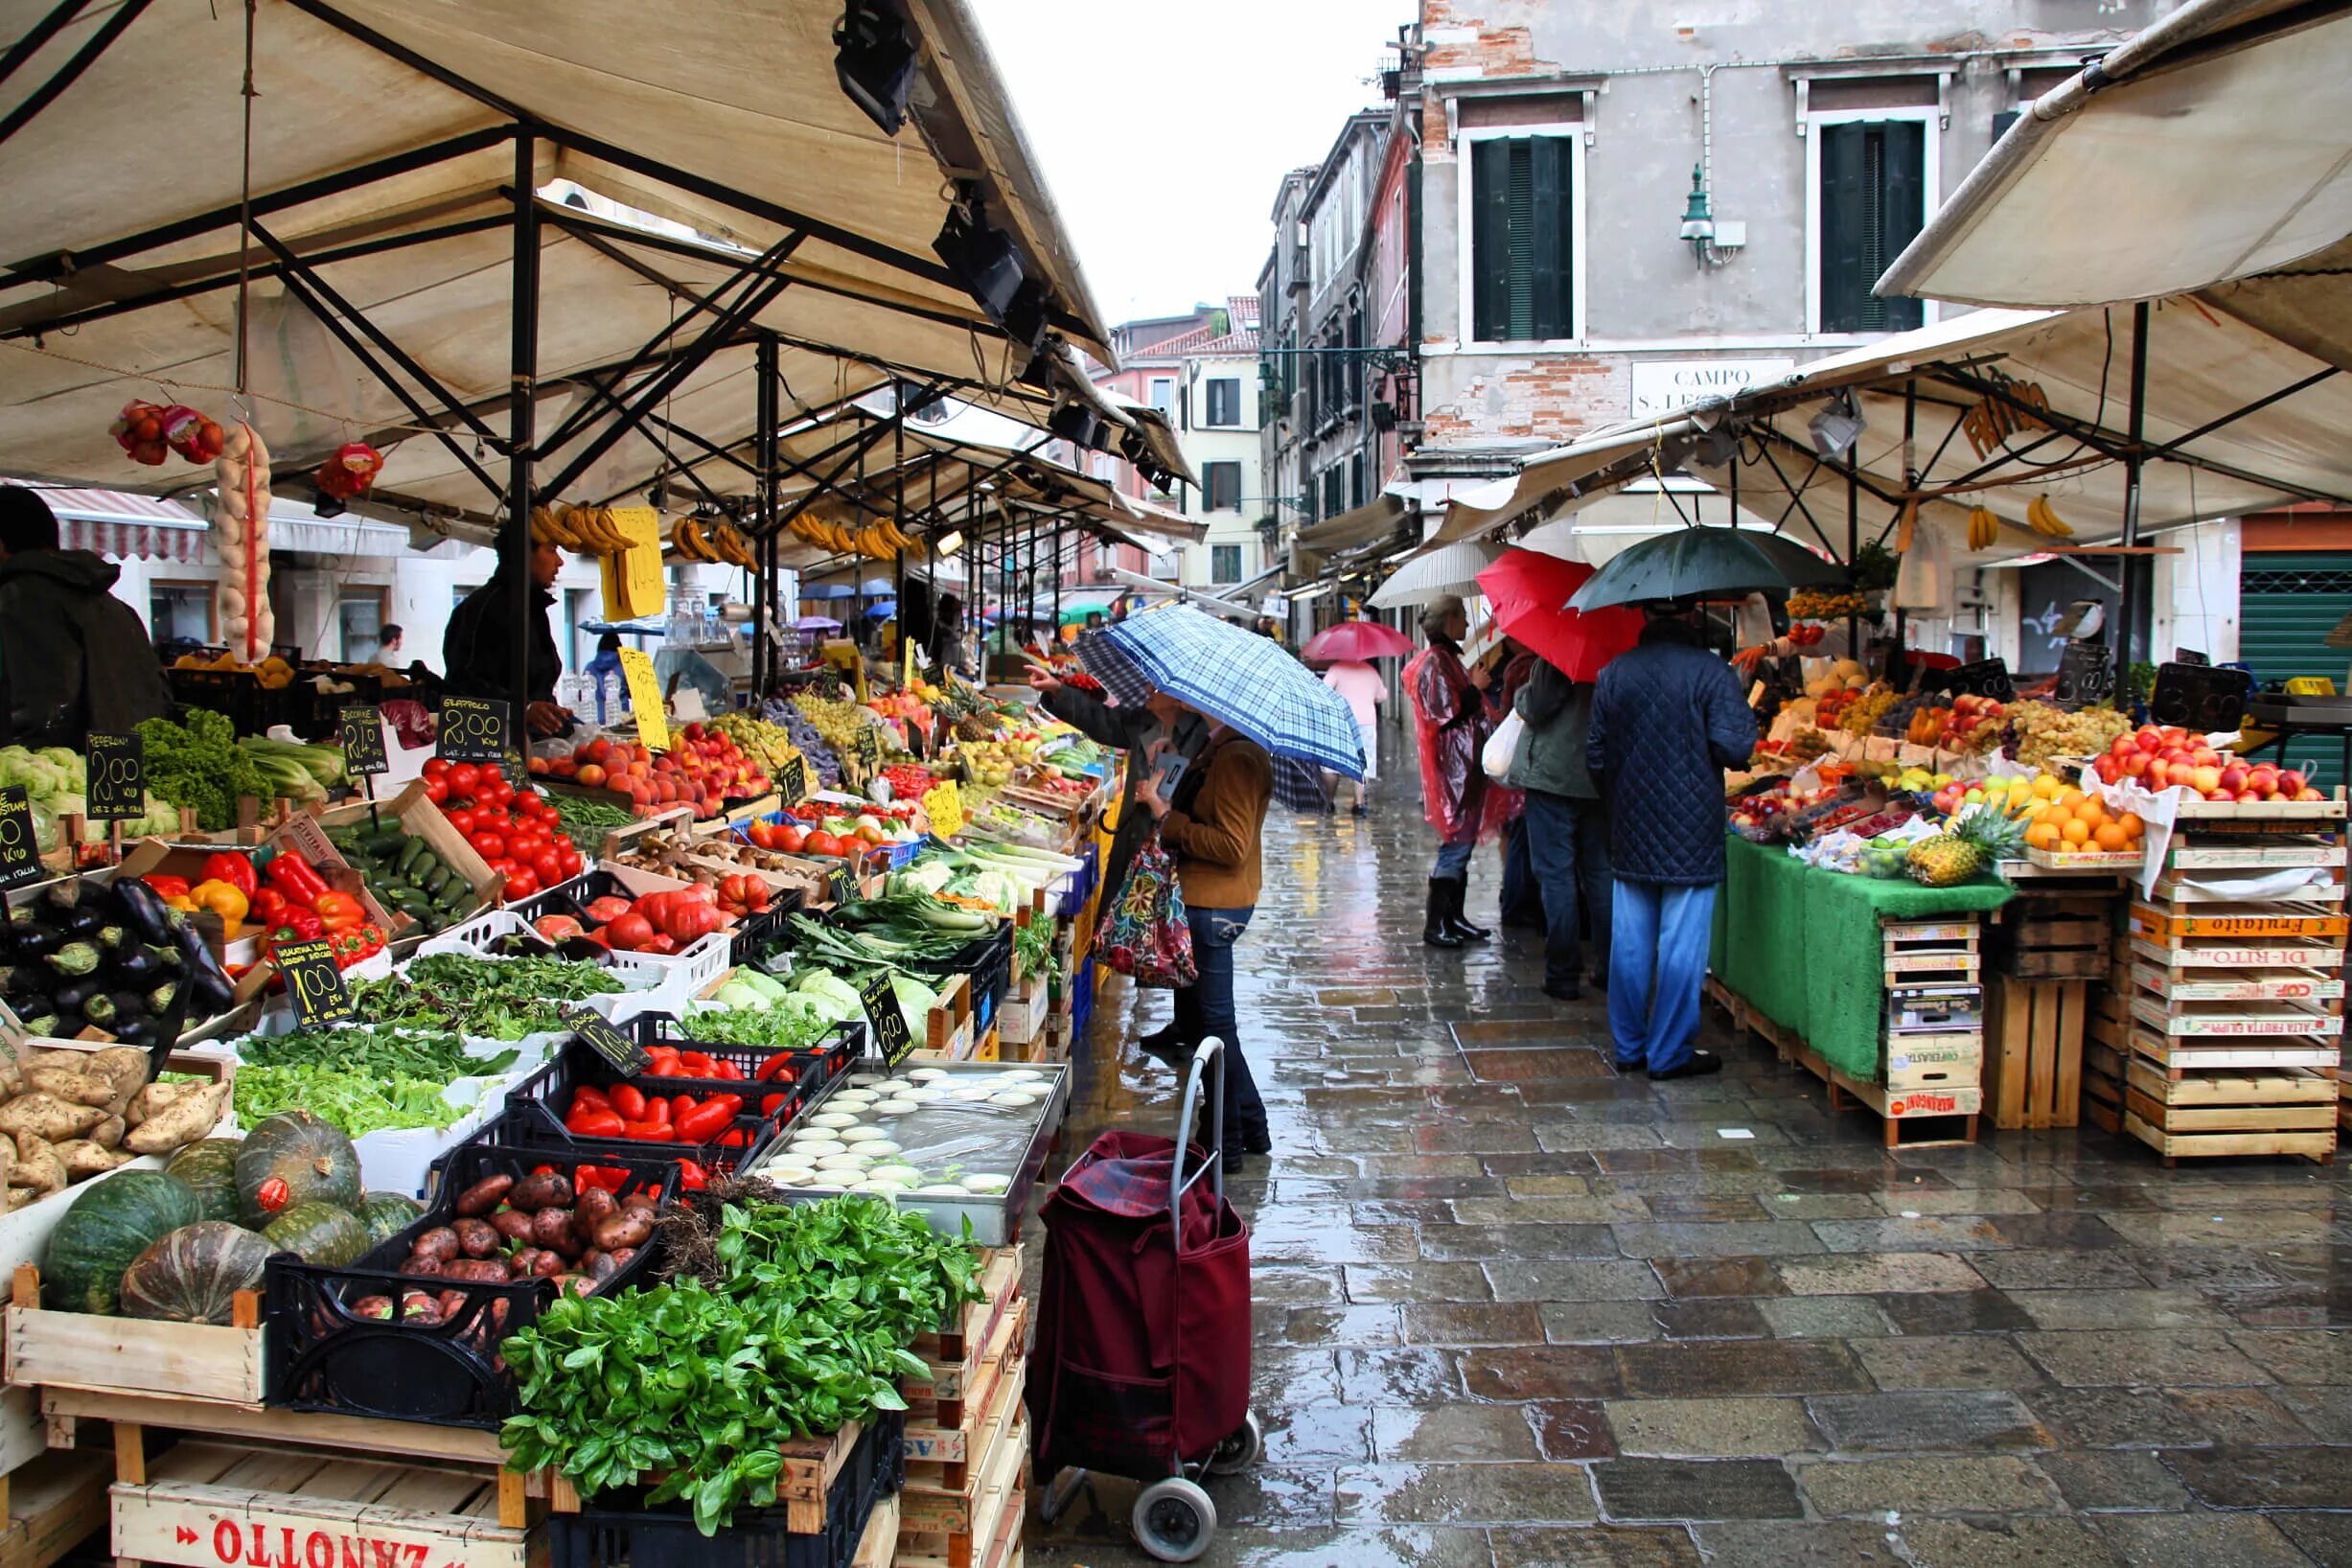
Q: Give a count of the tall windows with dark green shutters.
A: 2